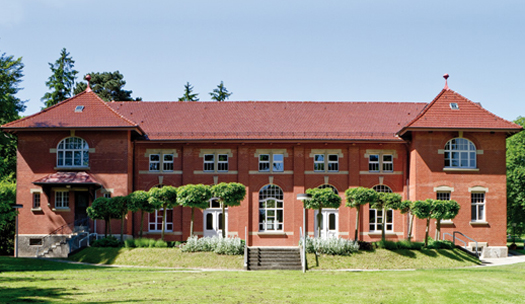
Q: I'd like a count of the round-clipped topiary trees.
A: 12